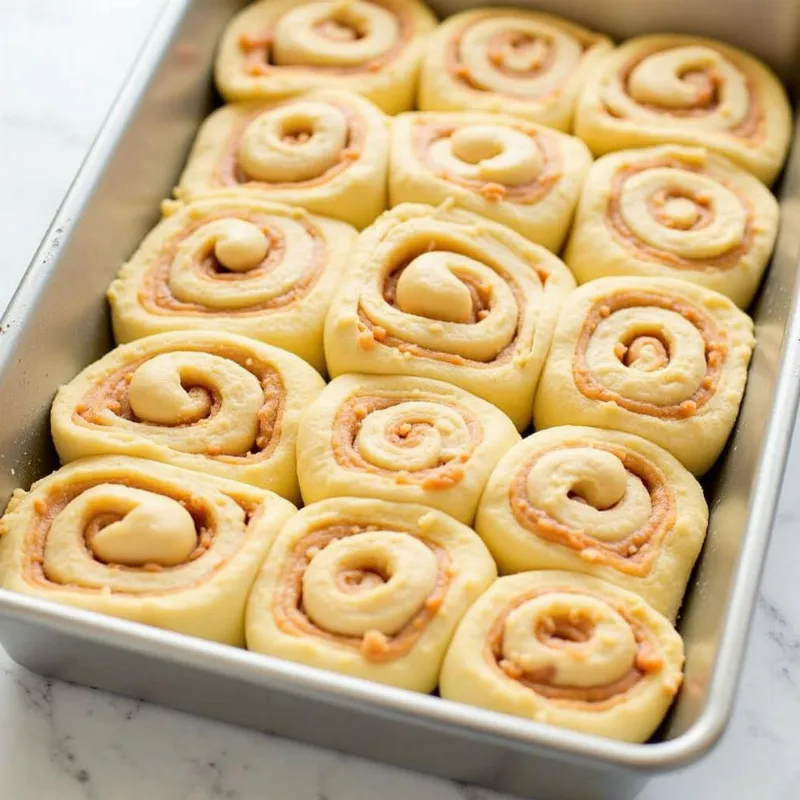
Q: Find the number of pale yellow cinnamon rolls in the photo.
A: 15